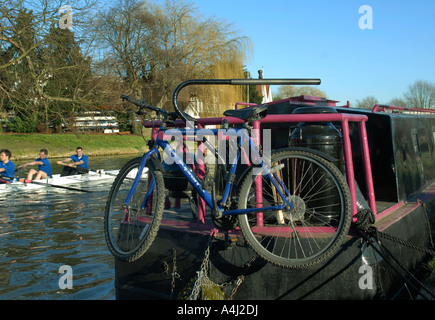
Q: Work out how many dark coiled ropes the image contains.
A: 1